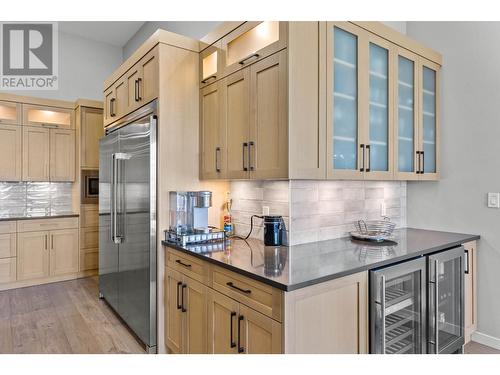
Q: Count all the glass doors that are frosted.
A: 4